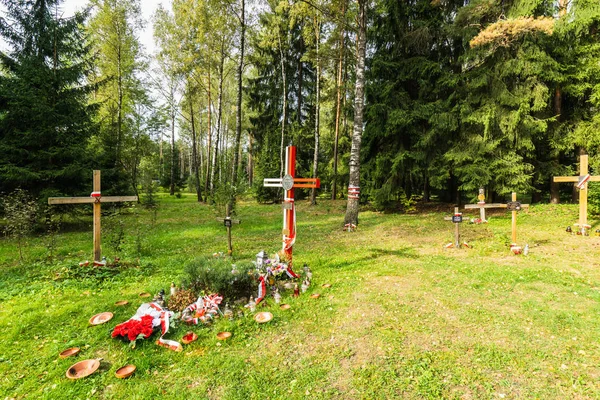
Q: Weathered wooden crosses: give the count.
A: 6